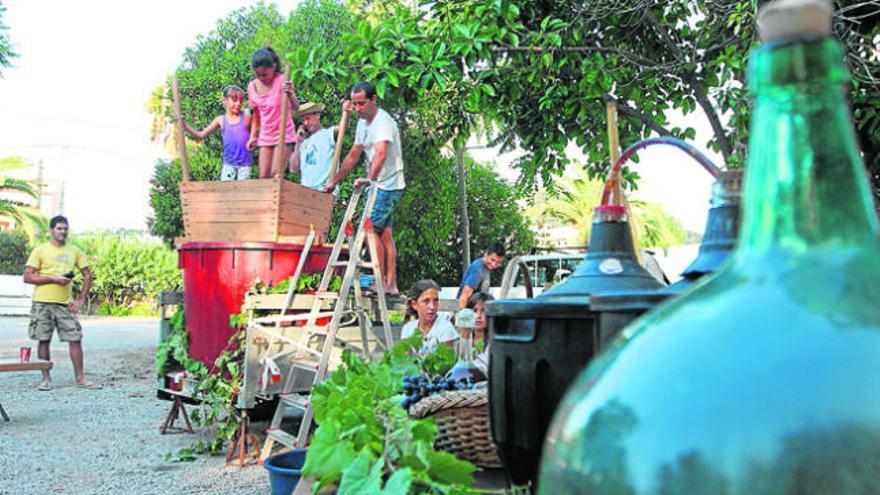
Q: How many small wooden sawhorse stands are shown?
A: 2